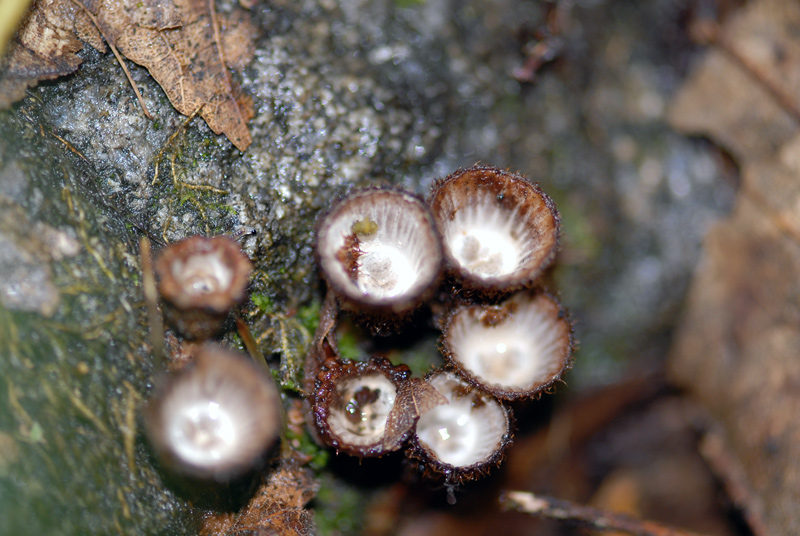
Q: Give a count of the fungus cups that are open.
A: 7